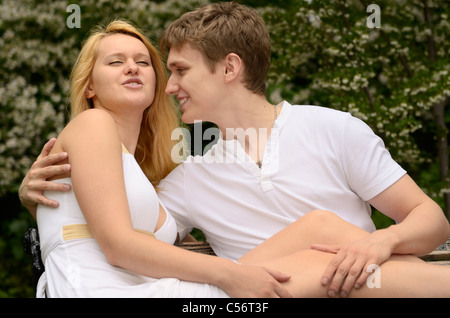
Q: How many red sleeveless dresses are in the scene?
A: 0